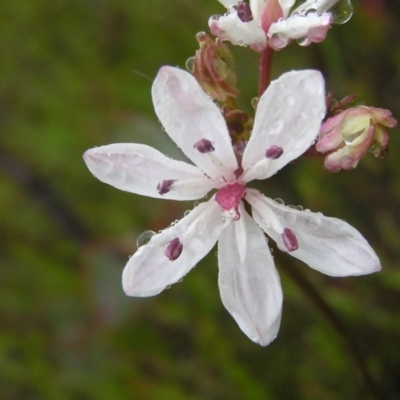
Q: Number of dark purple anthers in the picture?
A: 6